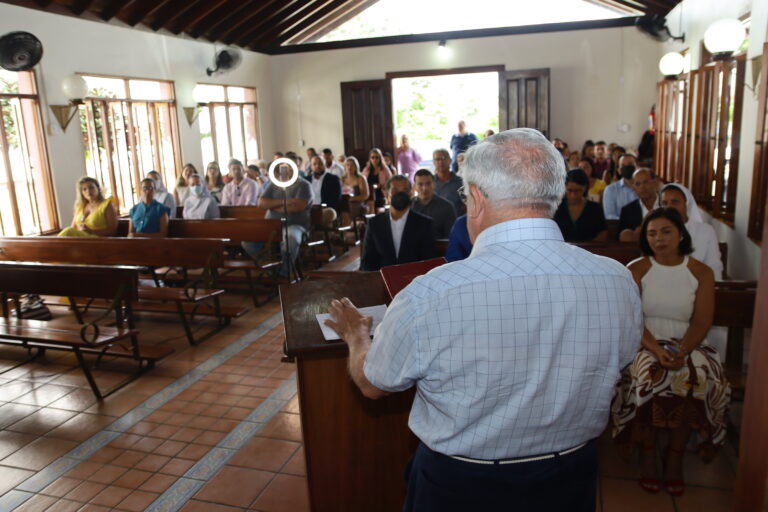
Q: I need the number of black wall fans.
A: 3